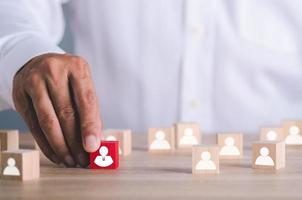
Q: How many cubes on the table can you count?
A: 11